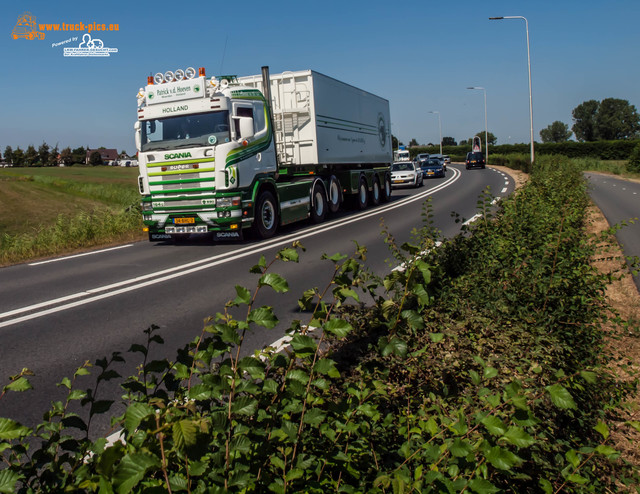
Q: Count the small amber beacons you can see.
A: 2